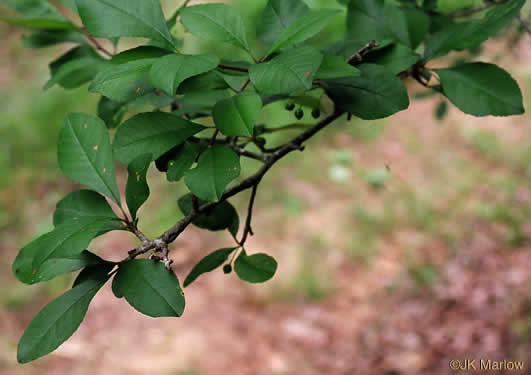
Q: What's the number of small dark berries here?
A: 4